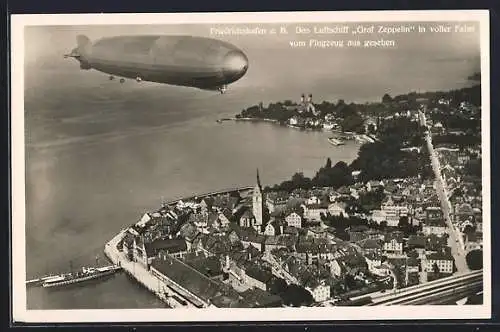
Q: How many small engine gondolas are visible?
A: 3